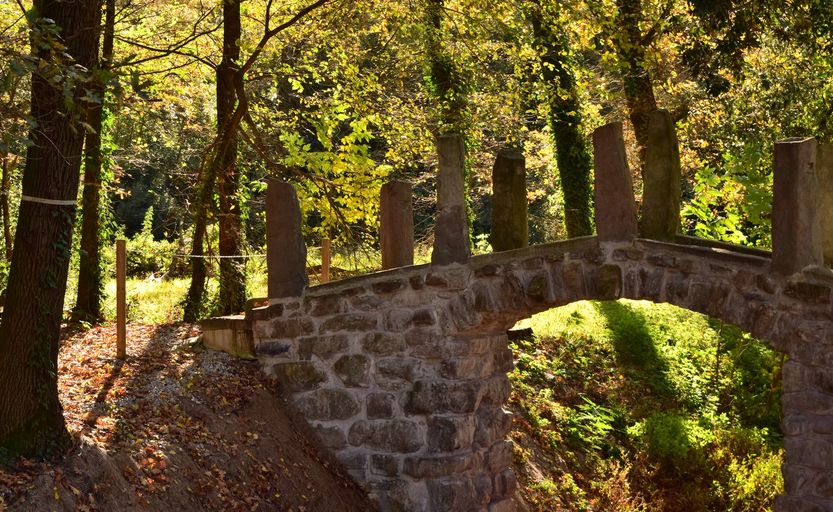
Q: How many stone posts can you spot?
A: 8